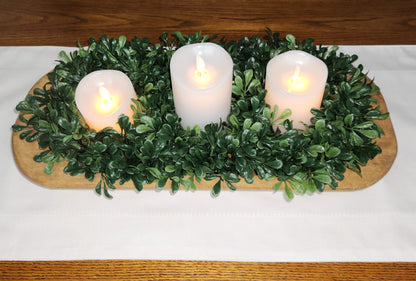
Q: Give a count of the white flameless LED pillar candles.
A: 3